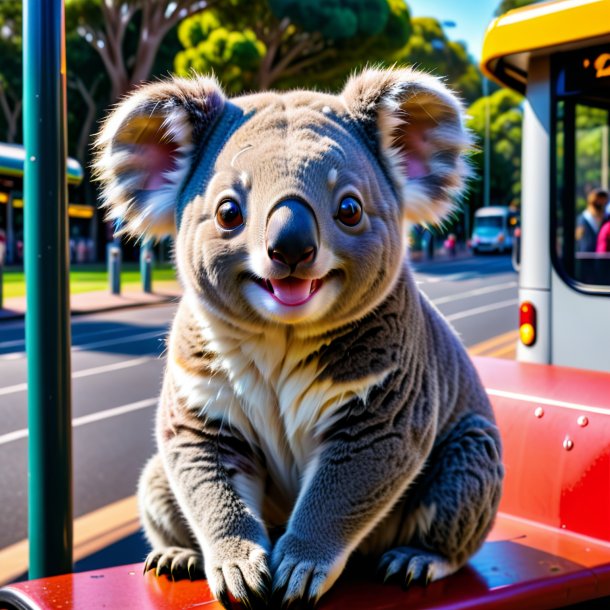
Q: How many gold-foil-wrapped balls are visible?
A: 0